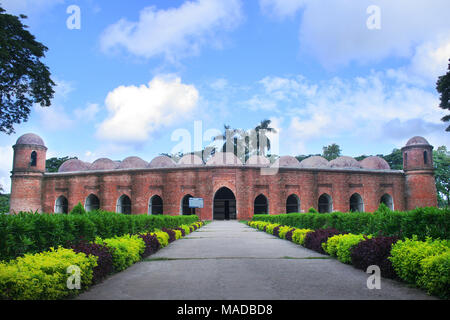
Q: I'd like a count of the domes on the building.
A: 13